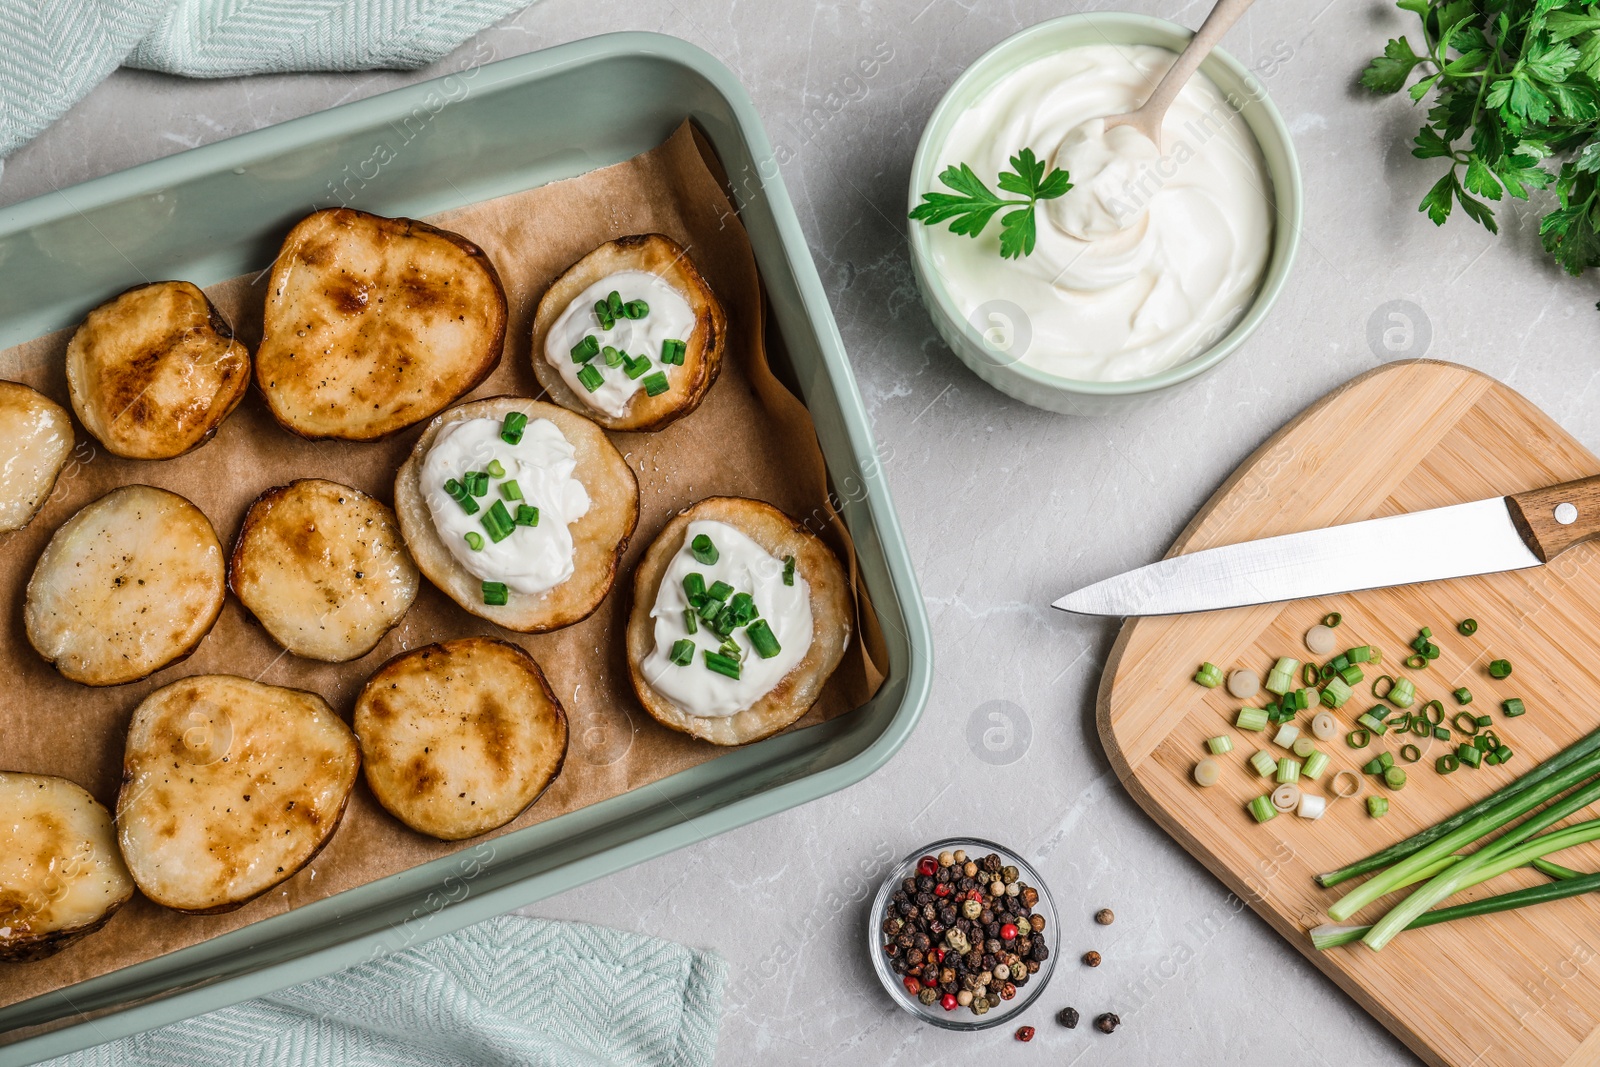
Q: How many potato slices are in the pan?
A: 11